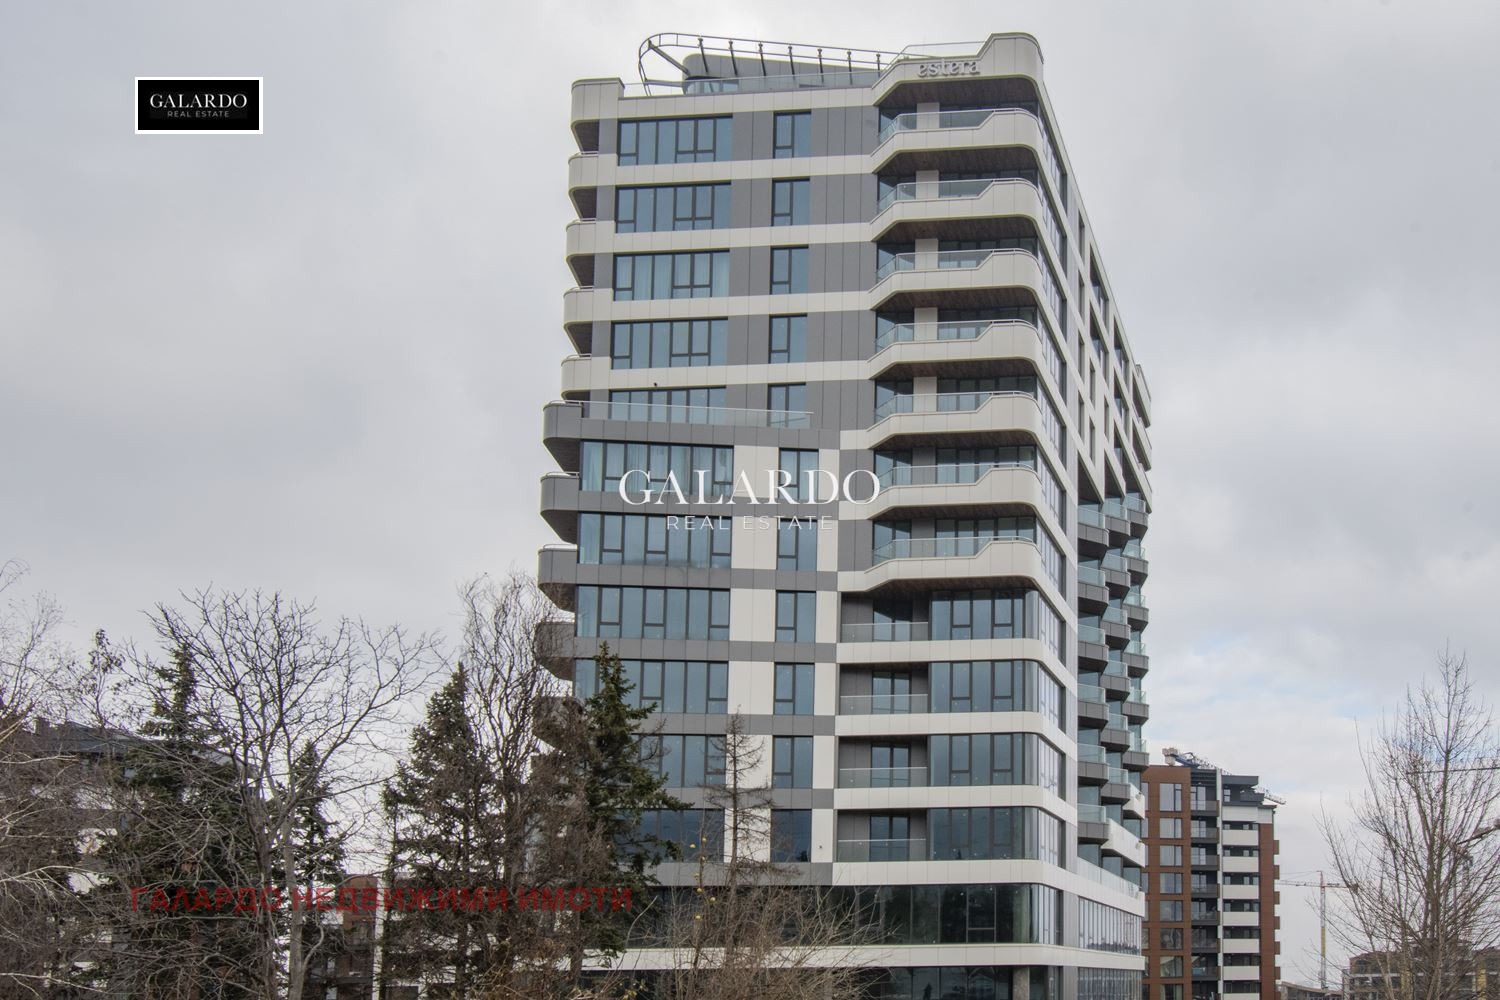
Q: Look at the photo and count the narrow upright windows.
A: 11